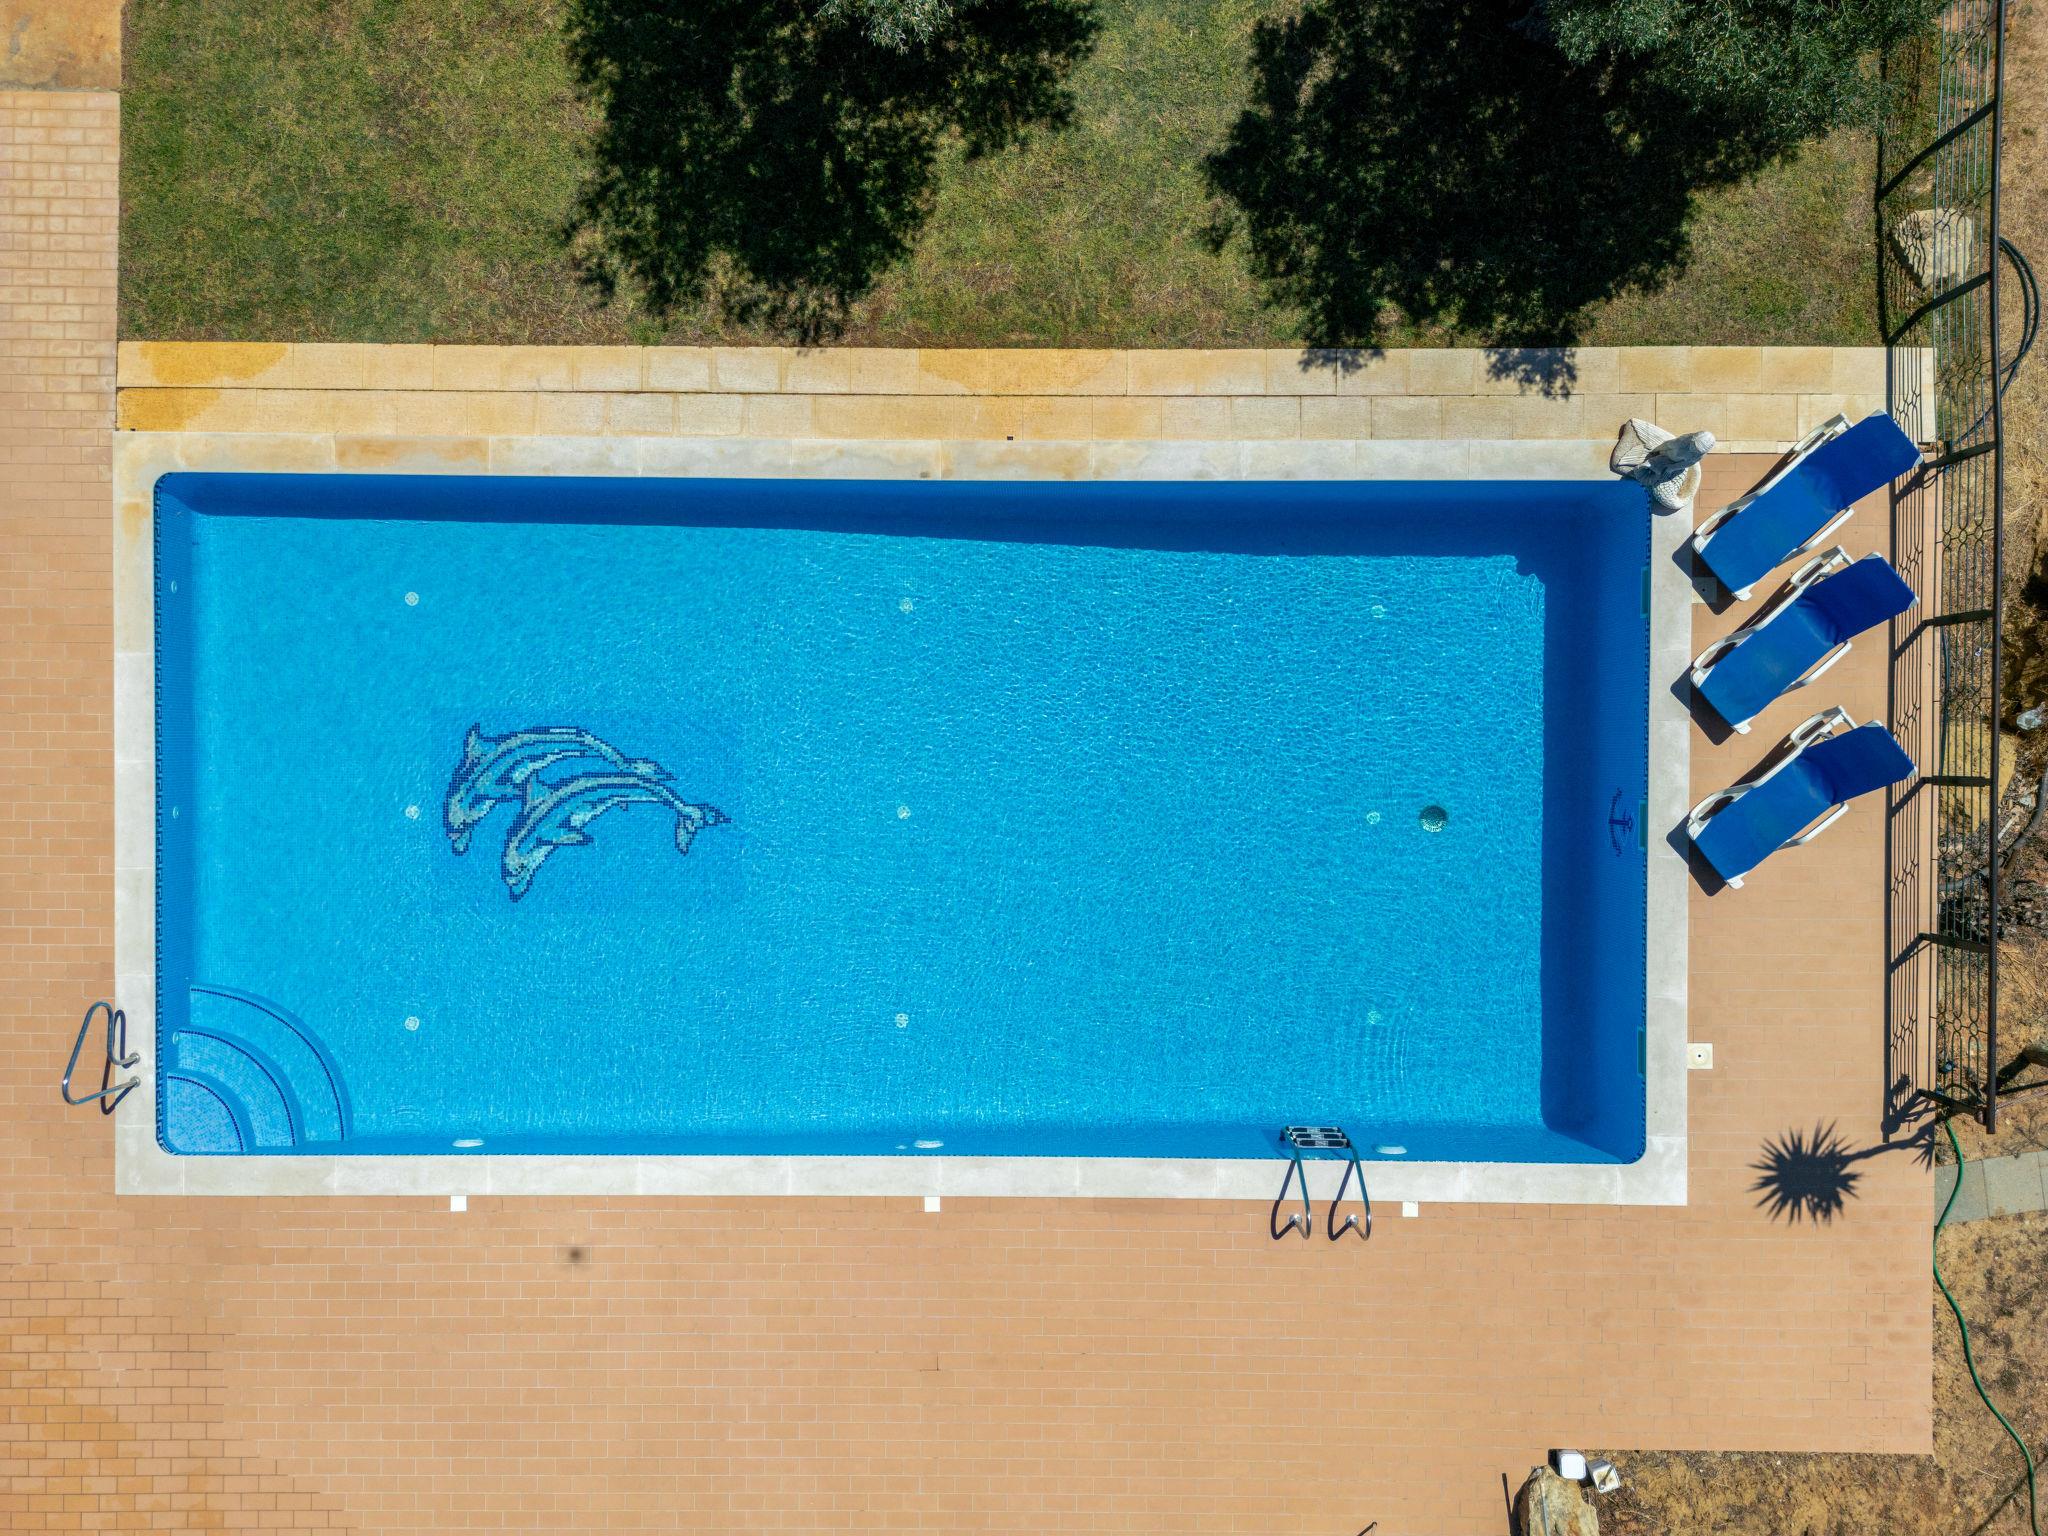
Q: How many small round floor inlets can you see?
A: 9